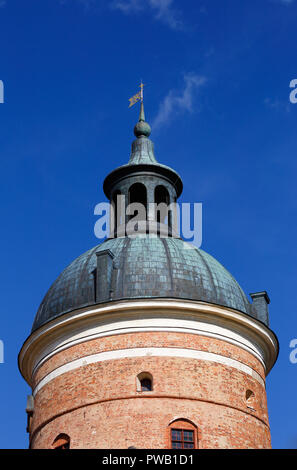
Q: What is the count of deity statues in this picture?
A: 0